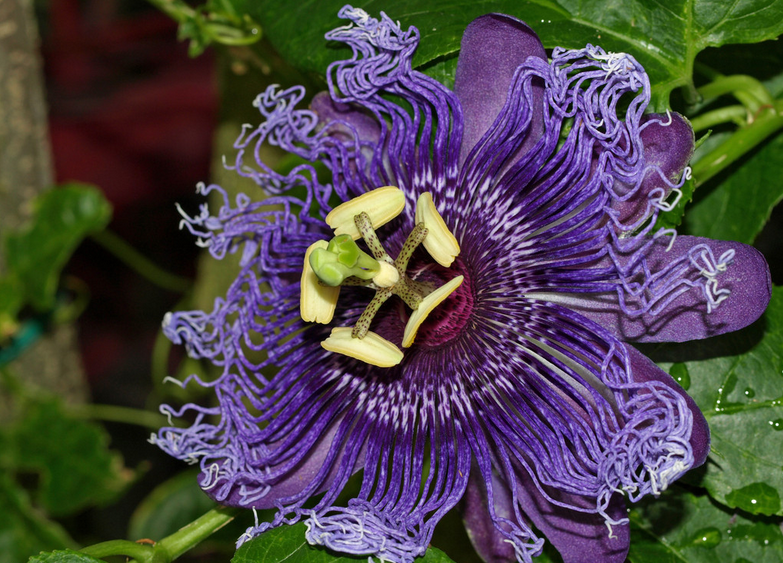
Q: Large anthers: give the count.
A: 5